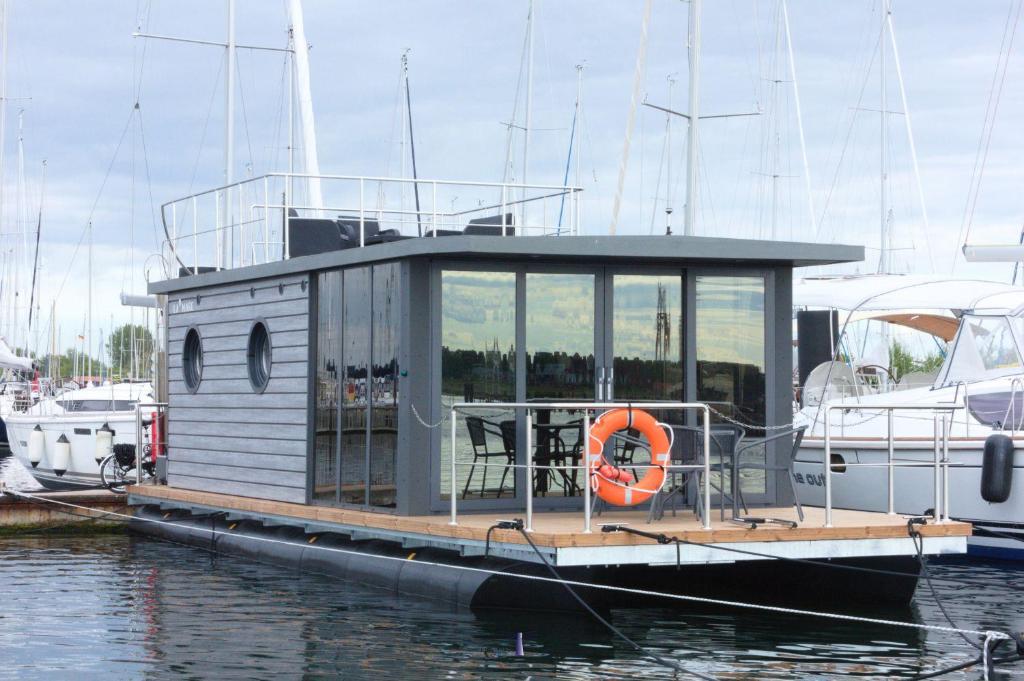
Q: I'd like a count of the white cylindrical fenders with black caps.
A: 3